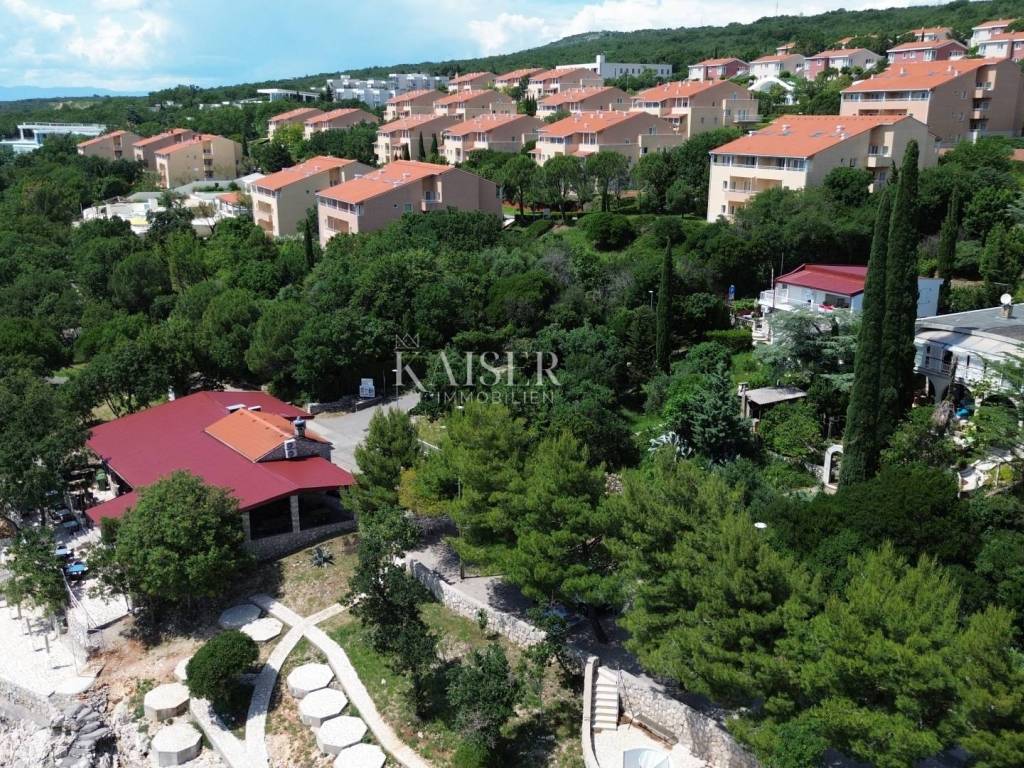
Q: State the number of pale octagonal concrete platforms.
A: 9